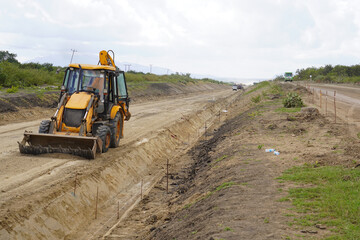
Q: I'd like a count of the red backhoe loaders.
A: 0